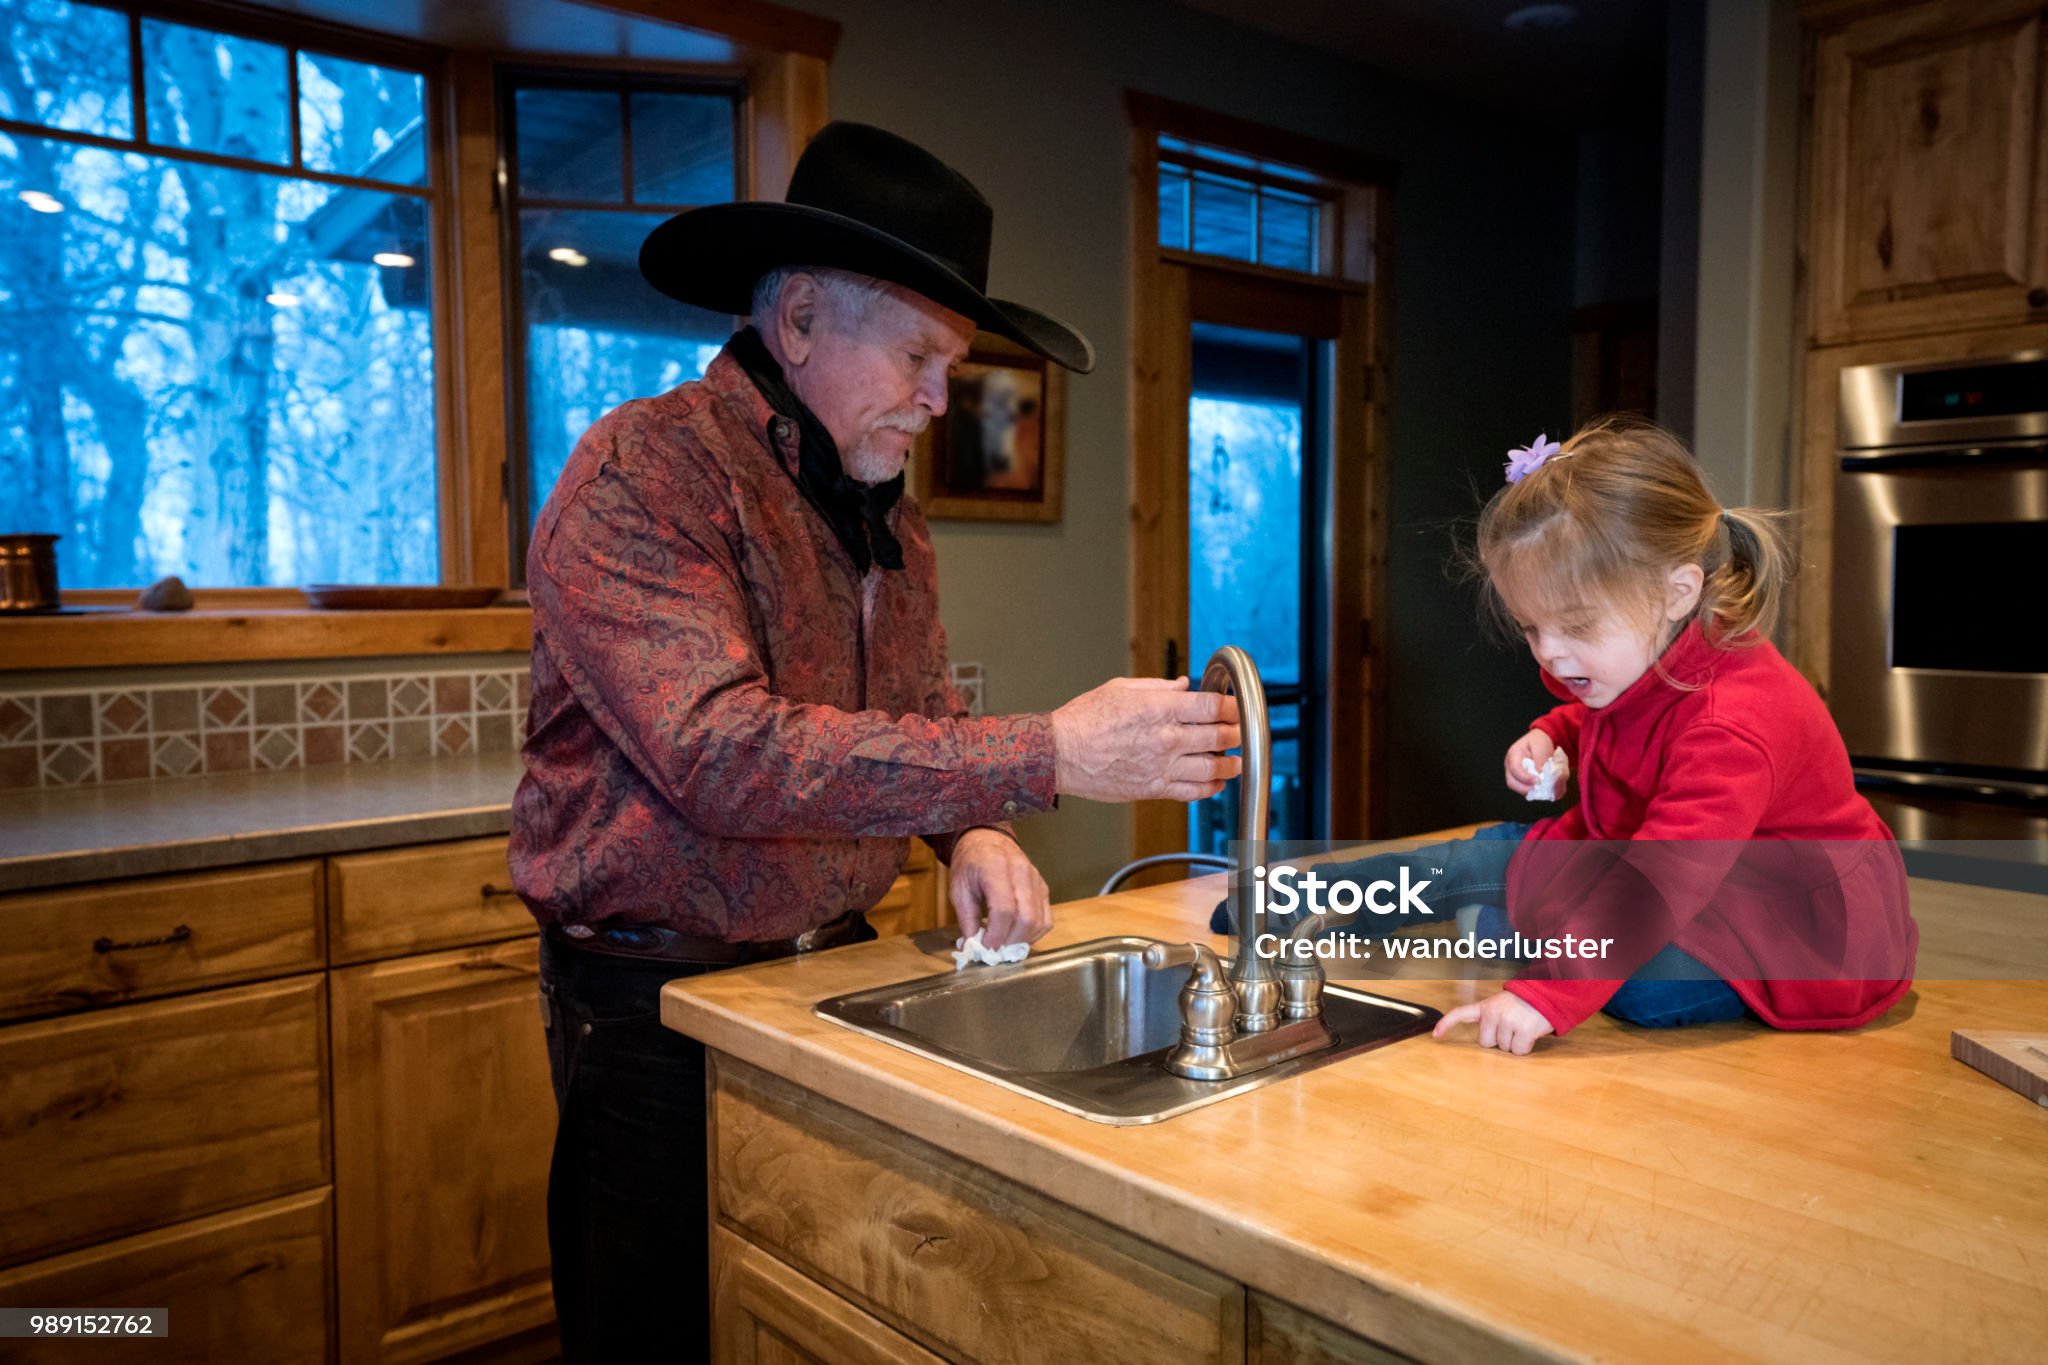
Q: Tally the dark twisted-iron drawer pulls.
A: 2